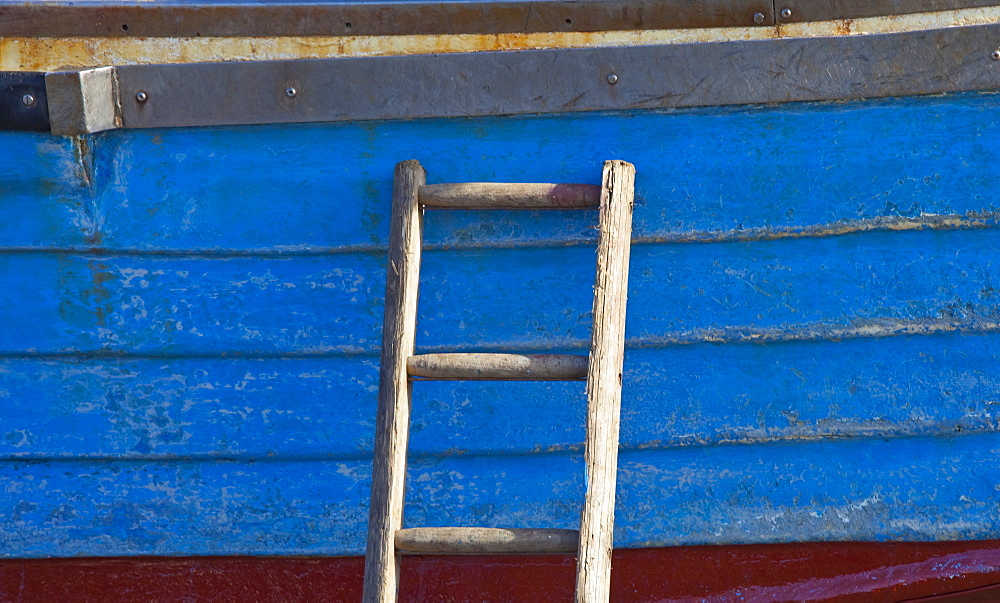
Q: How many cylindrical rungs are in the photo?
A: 3